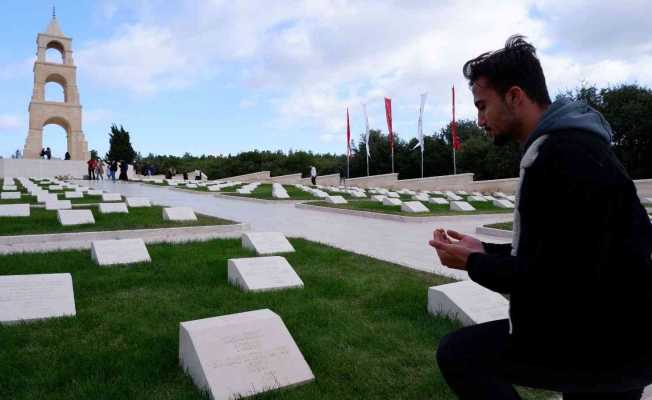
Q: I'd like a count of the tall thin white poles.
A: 5